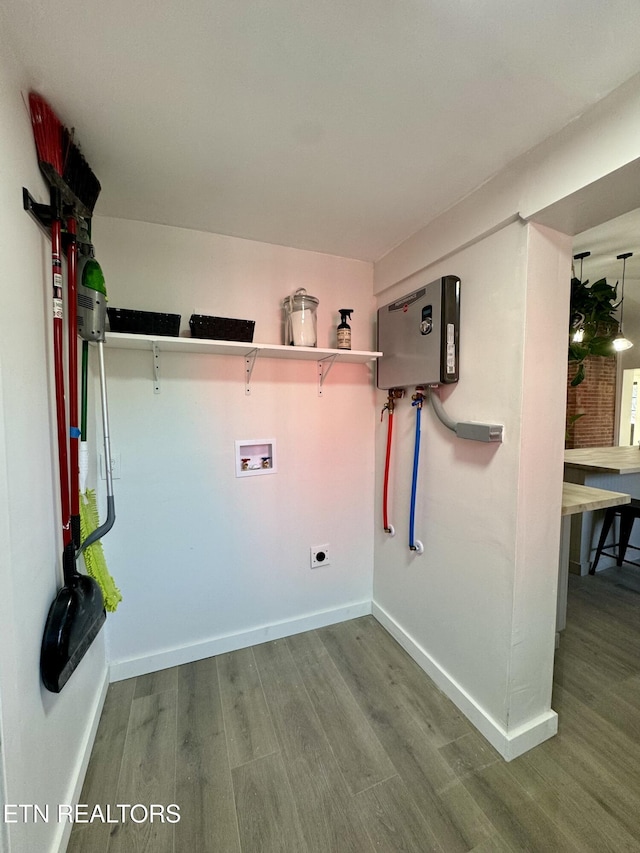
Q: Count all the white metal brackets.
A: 3